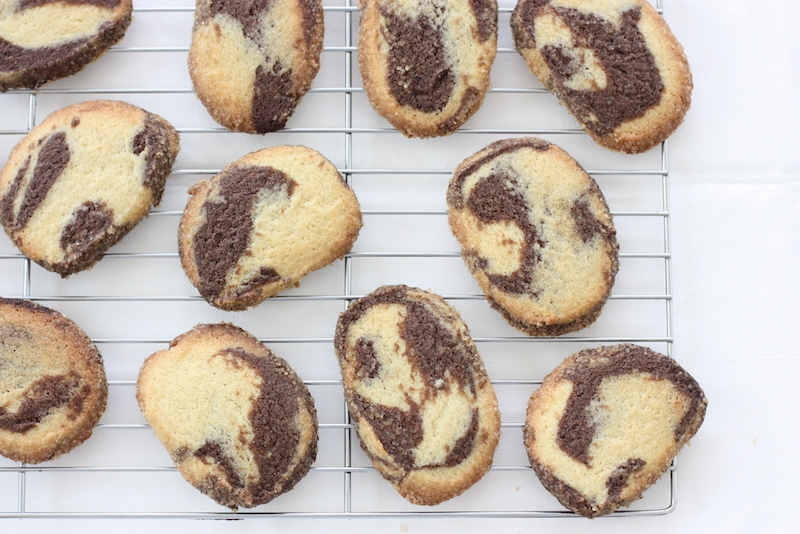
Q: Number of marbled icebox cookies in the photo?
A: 11